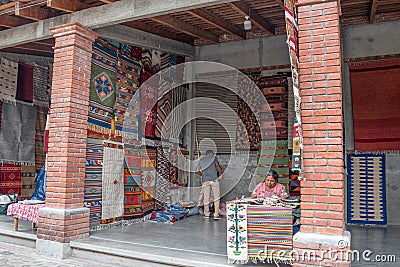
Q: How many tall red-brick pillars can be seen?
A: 2